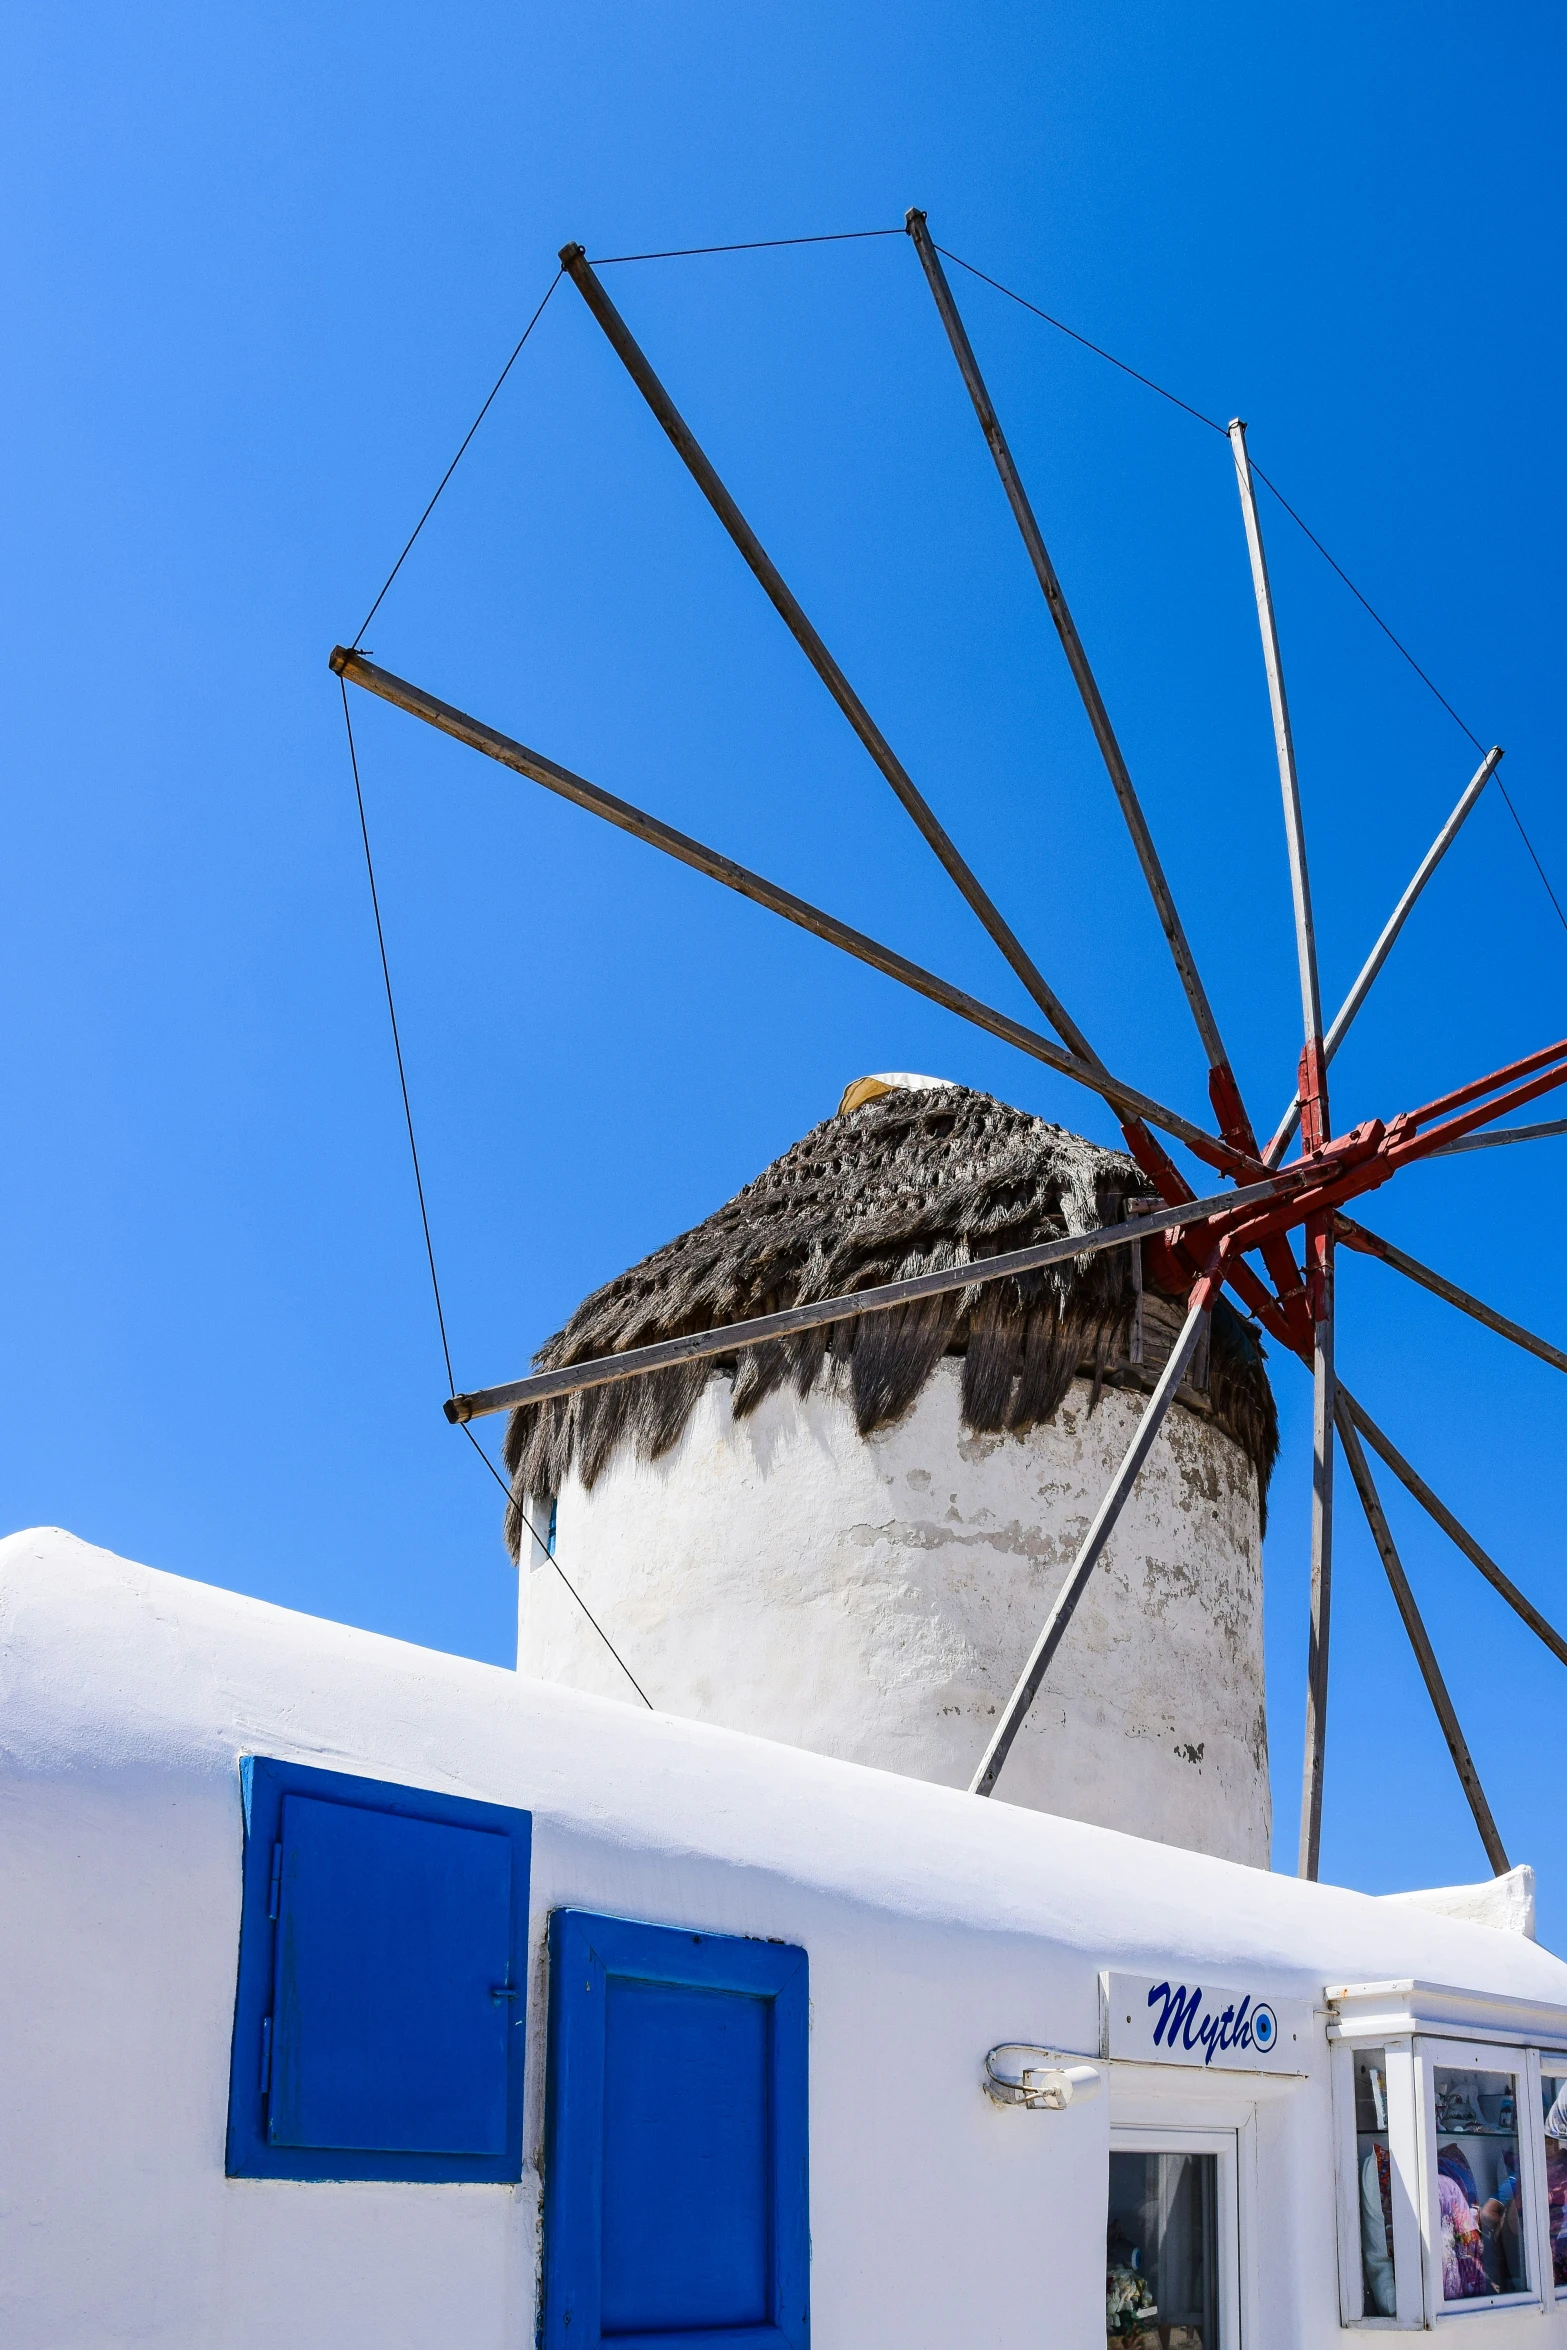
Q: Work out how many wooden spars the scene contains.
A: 12